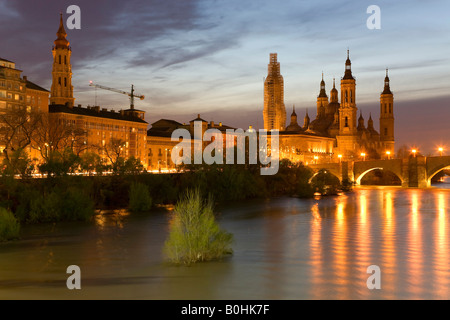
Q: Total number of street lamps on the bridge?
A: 6